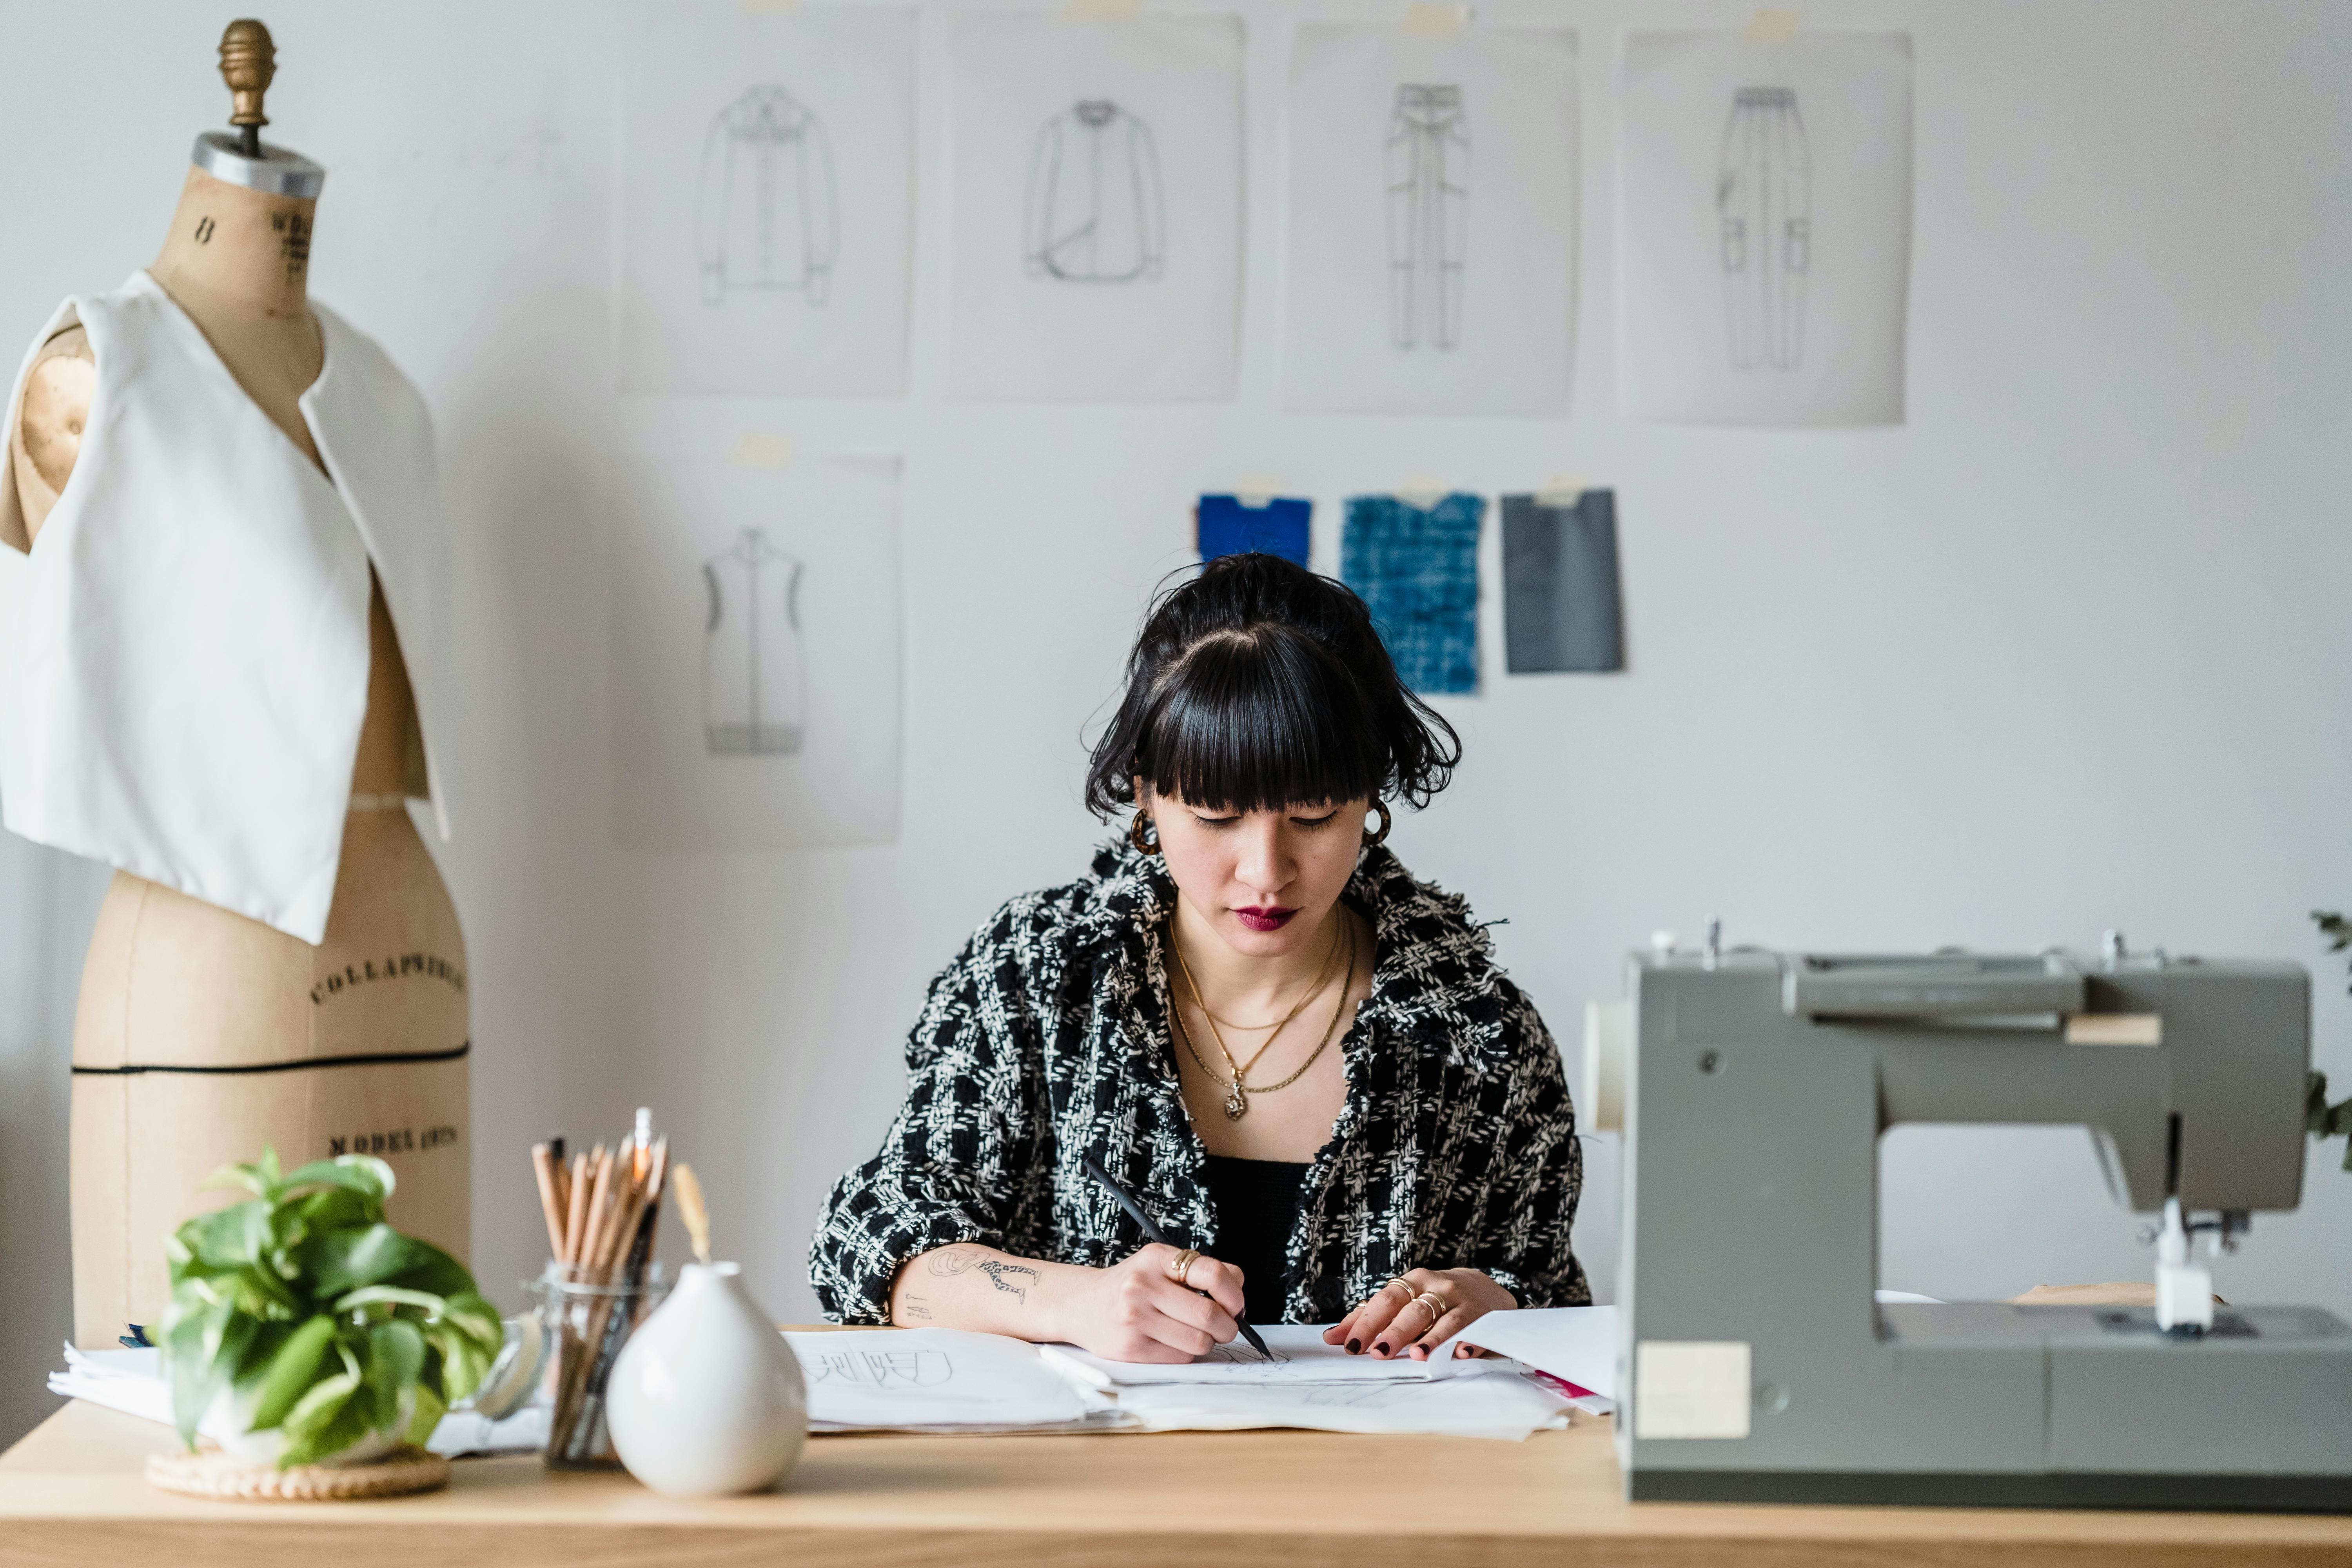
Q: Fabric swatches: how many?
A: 3